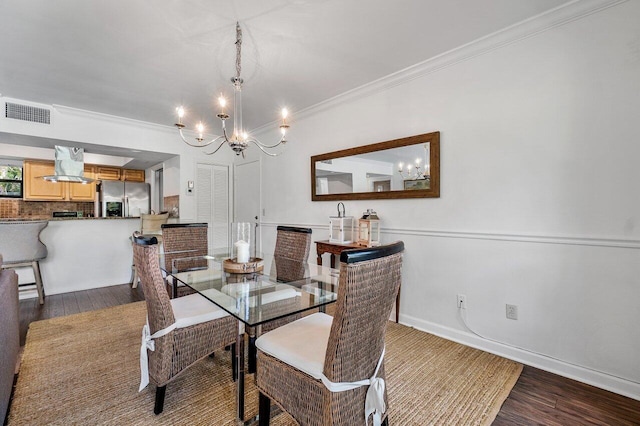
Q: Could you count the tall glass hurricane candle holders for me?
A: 1